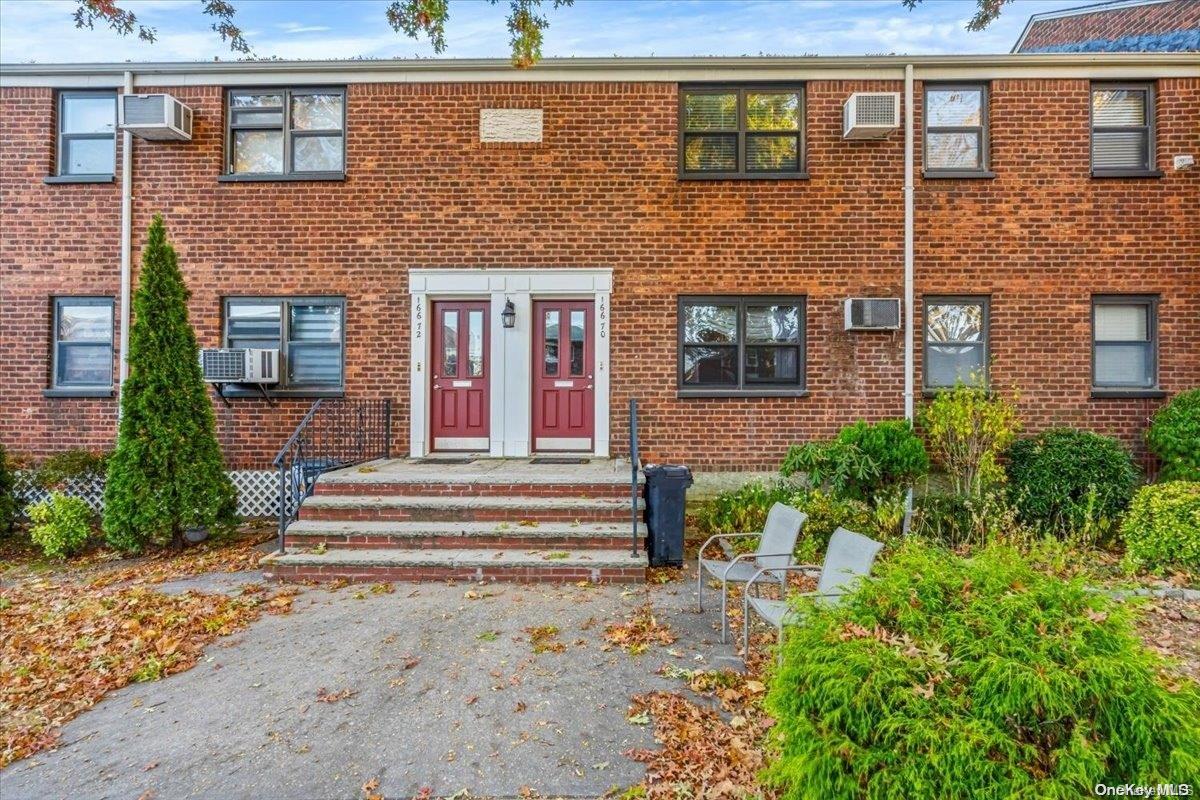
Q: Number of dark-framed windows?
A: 10